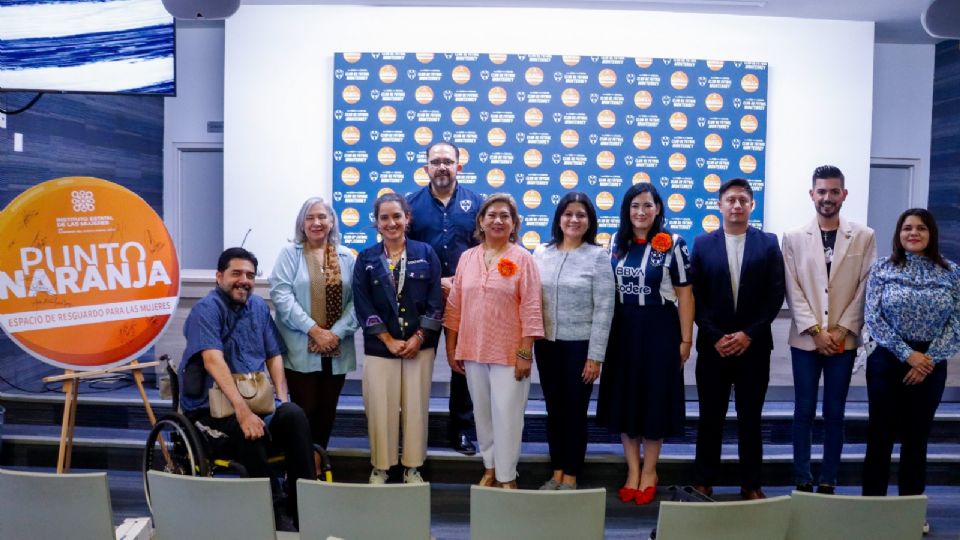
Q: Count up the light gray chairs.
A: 6